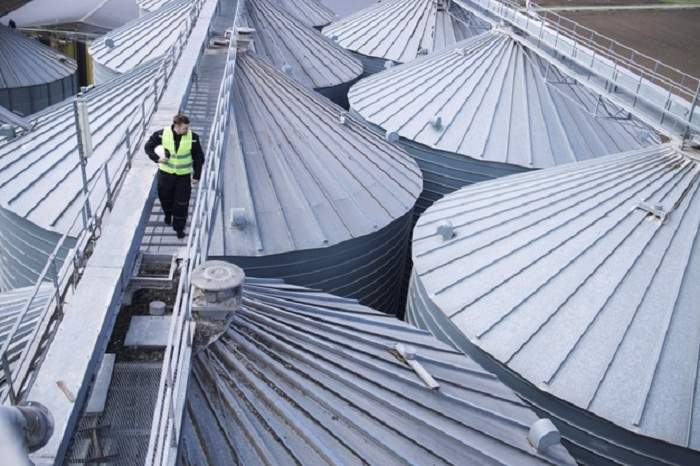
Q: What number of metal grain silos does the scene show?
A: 12